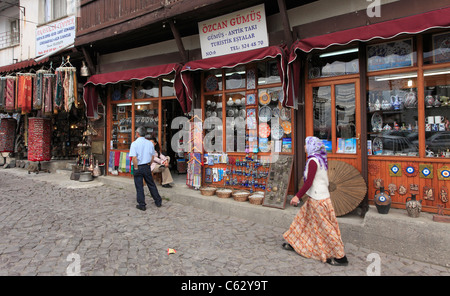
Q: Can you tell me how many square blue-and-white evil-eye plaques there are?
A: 2